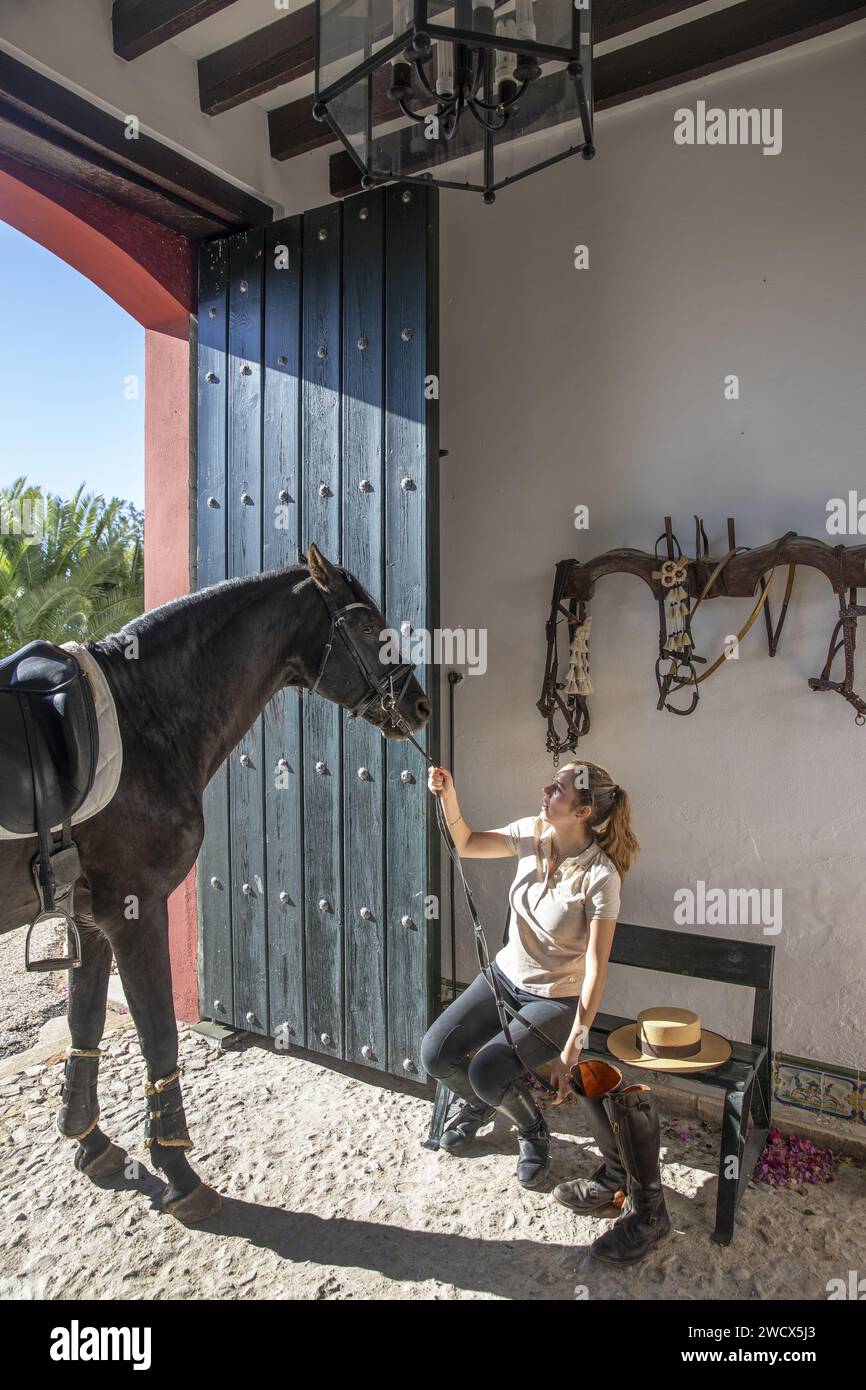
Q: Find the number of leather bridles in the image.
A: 4